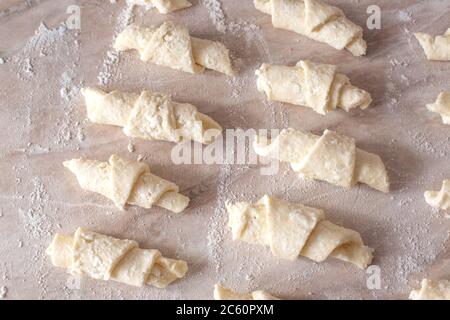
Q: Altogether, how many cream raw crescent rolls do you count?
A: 14